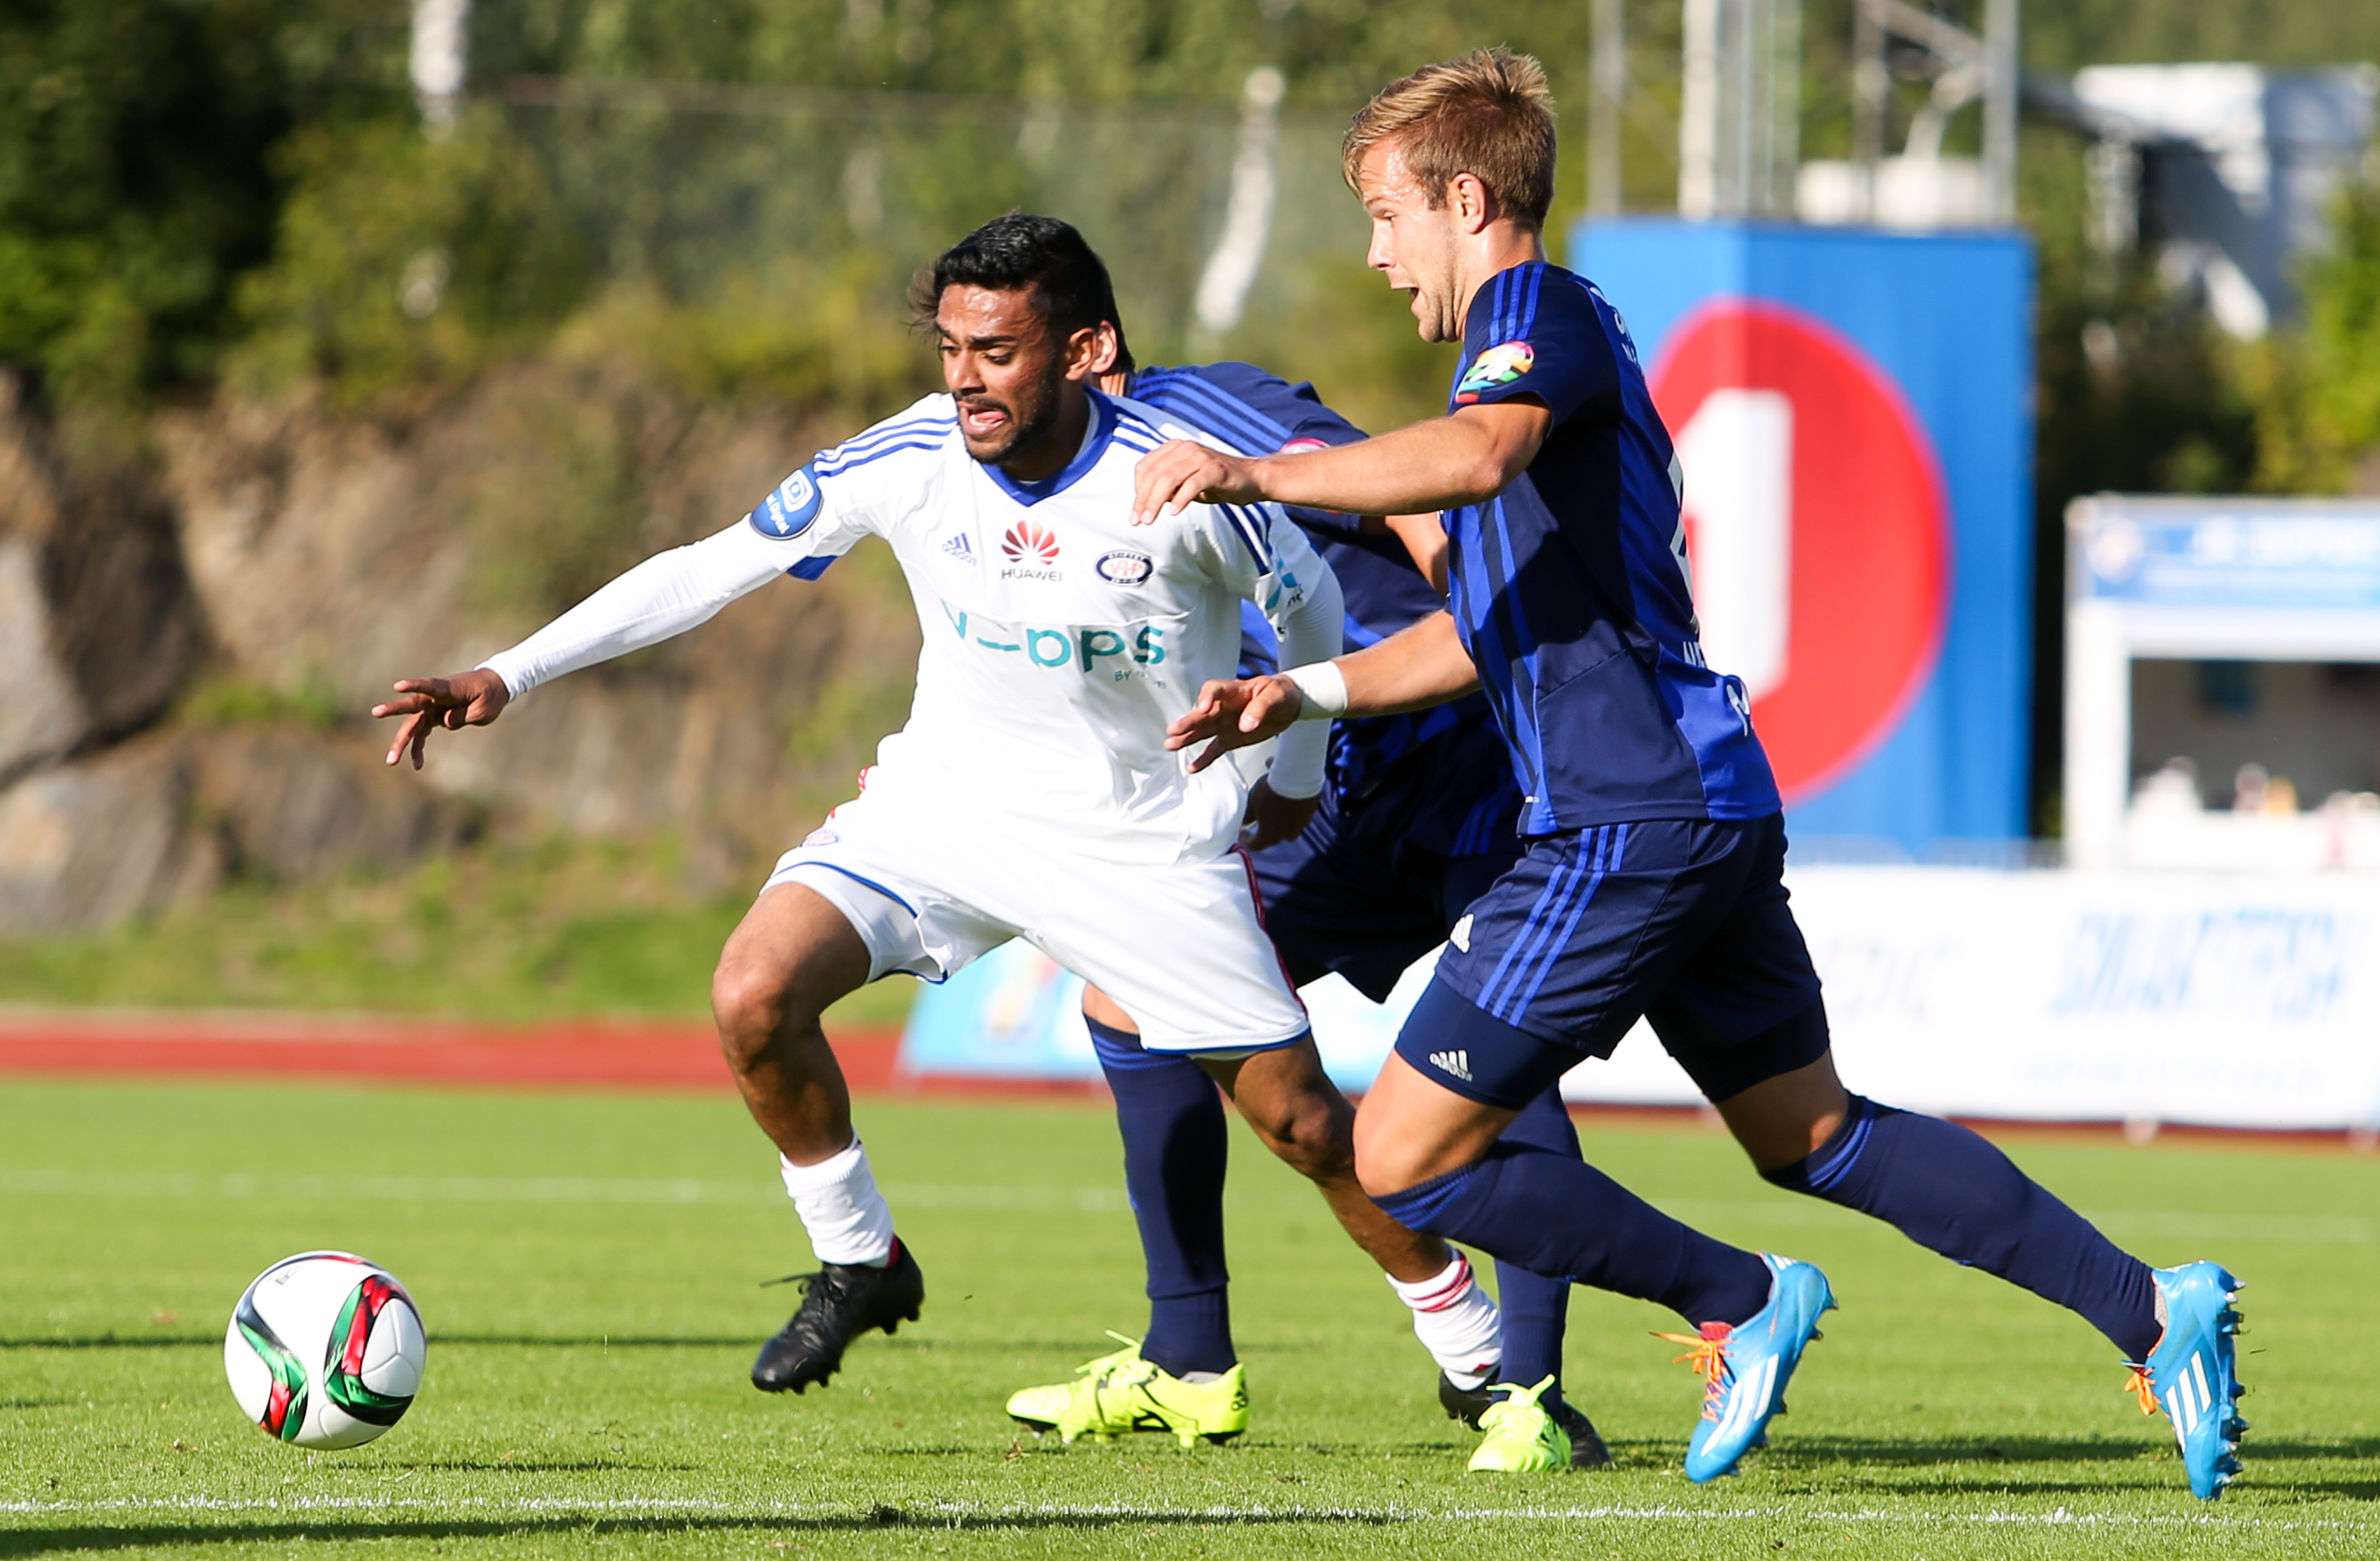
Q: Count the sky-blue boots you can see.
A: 2